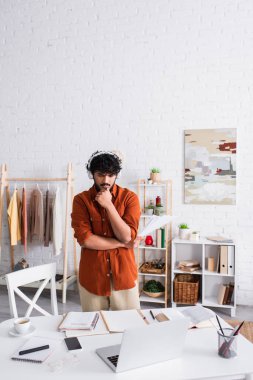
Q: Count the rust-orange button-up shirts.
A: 1